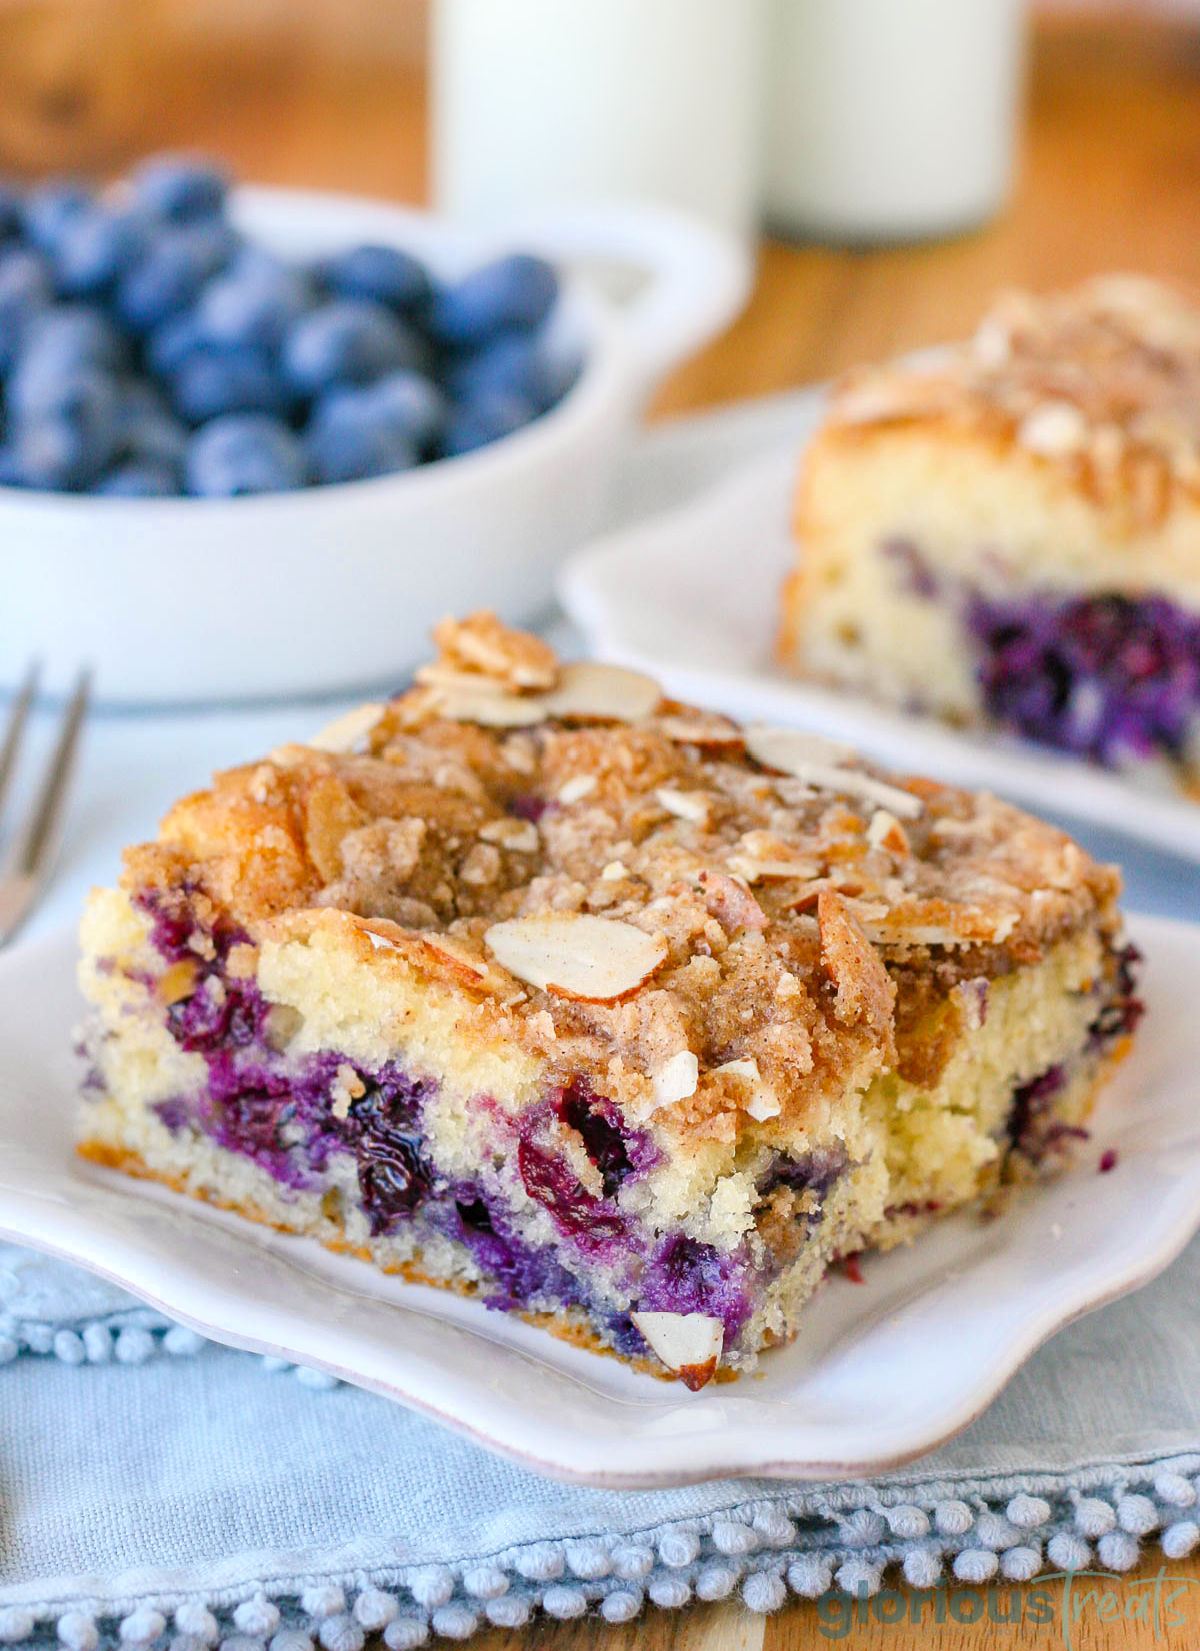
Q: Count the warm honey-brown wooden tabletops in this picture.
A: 1